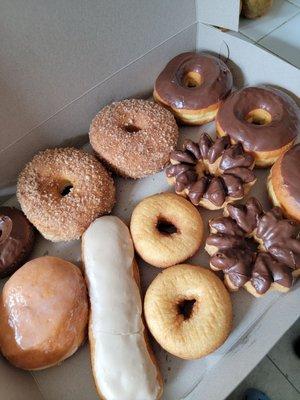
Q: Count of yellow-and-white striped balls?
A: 0